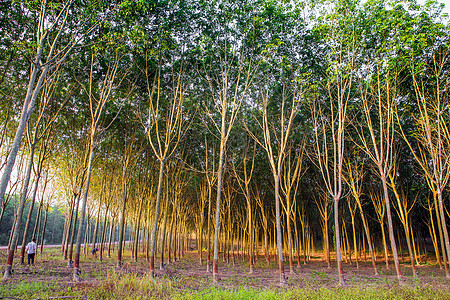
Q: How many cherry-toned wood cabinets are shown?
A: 0